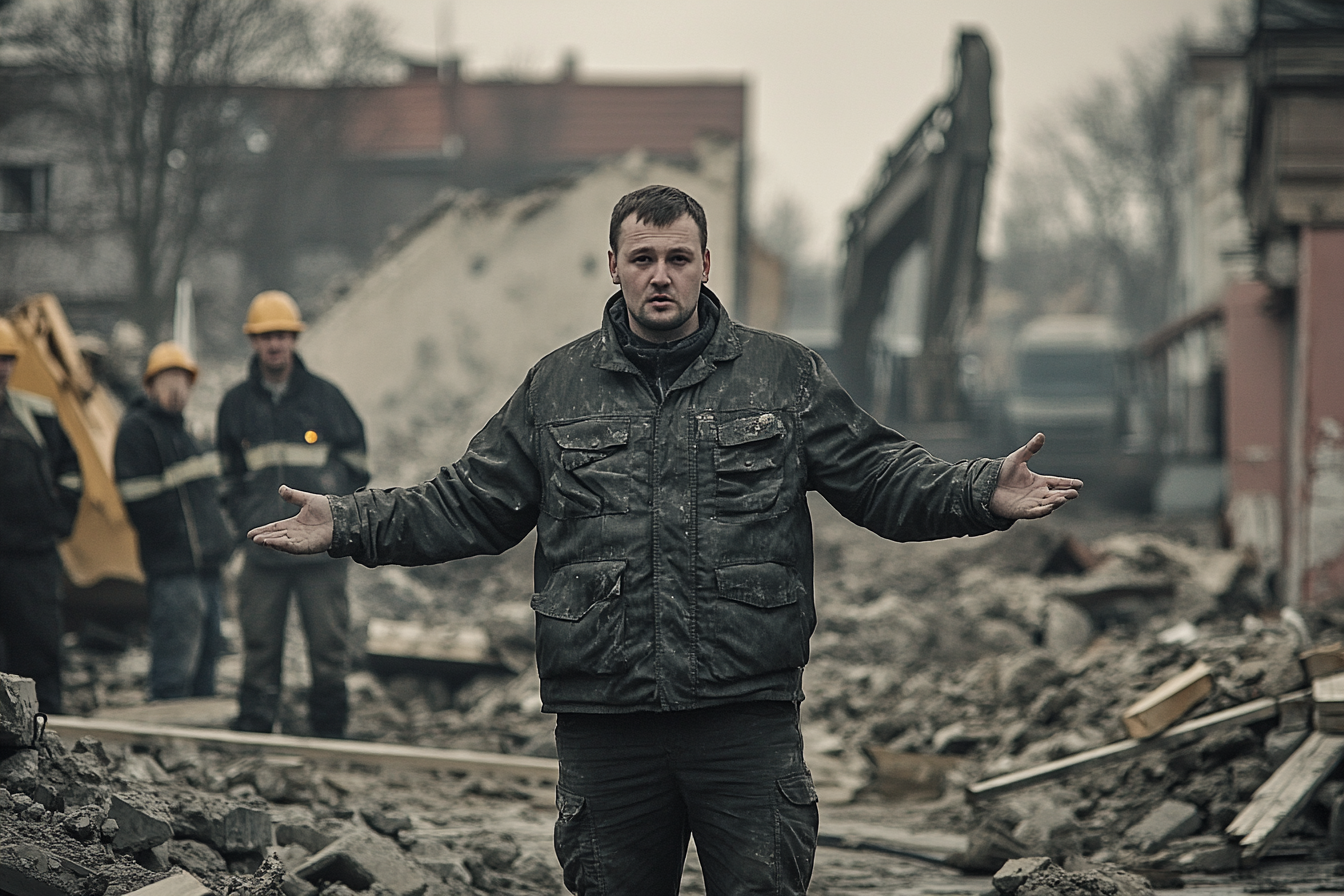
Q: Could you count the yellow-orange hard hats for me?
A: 3